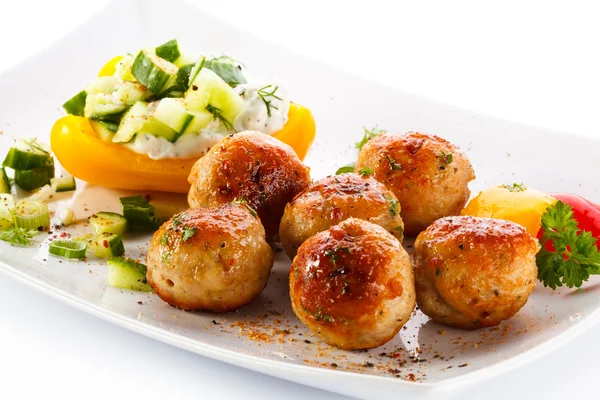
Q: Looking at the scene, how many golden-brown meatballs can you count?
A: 6